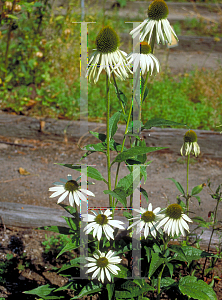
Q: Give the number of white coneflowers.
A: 9